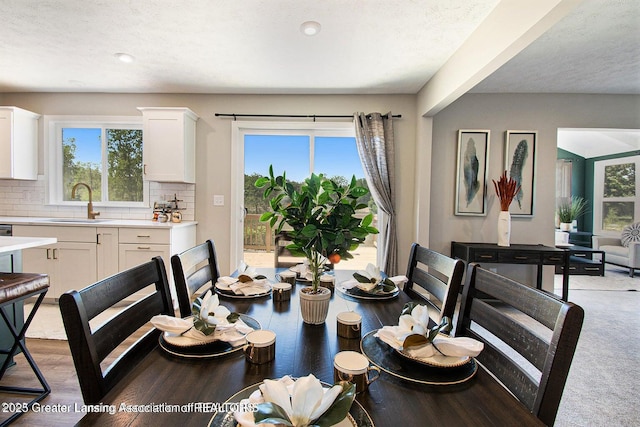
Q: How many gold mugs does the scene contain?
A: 6